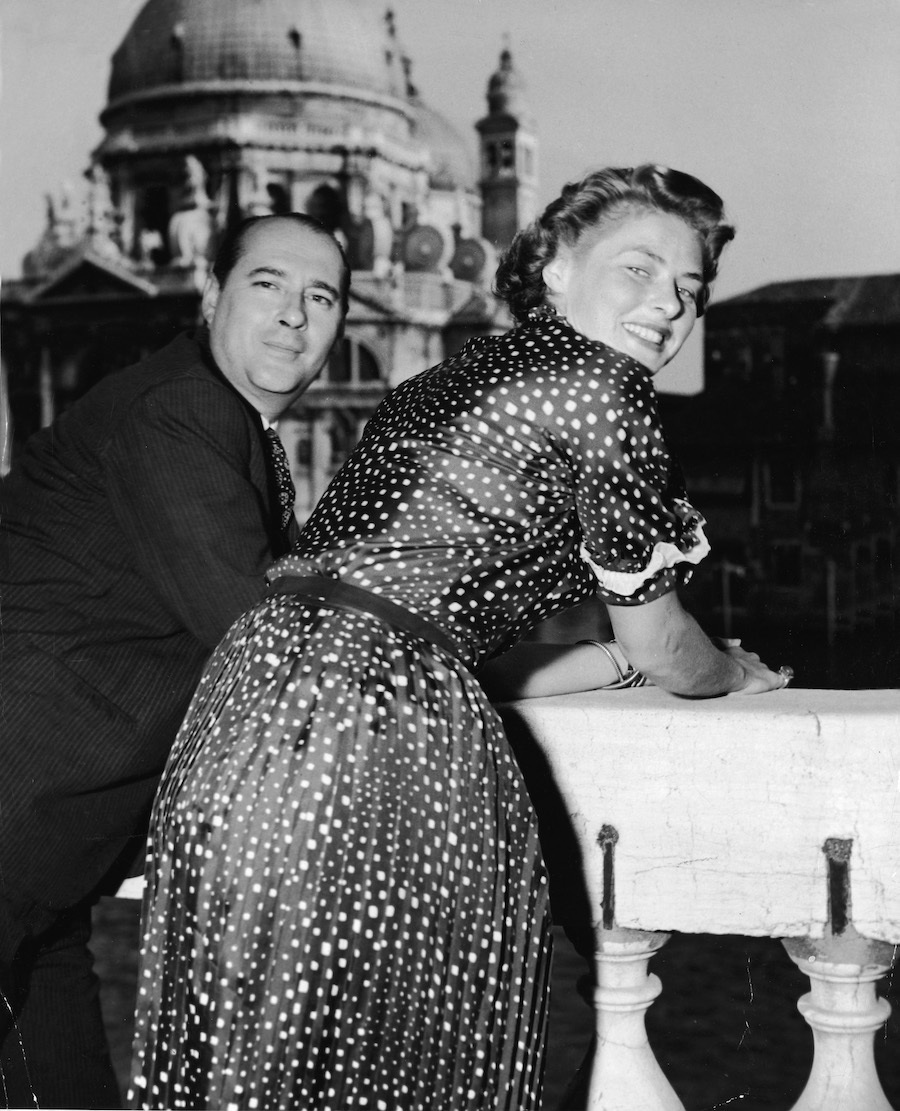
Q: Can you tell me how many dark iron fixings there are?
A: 2